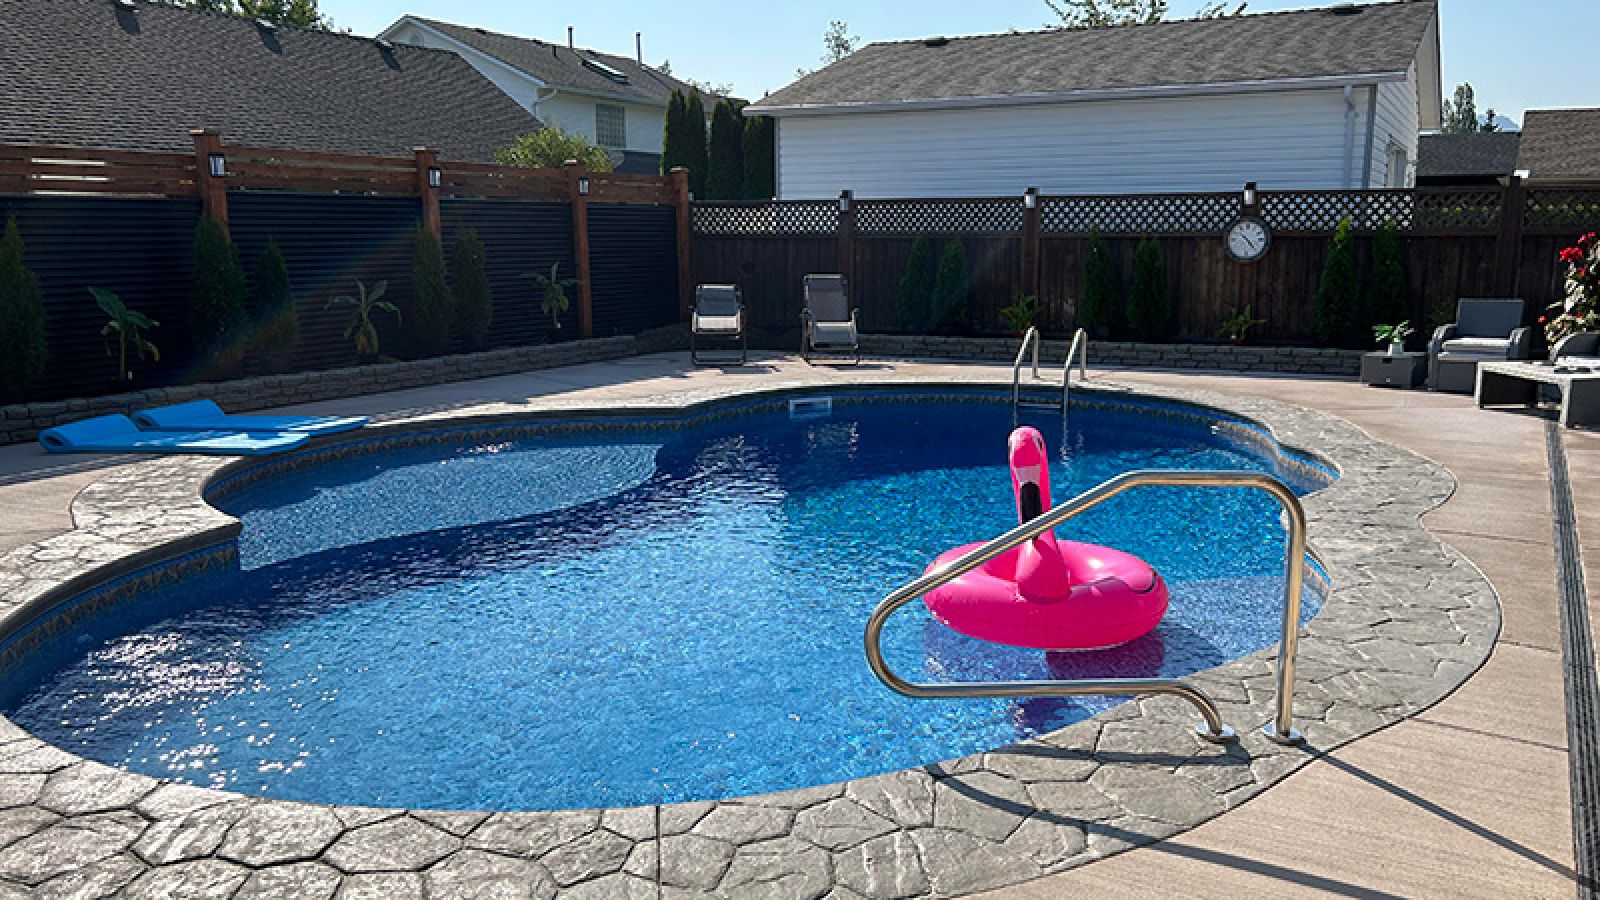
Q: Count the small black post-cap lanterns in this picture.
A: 6